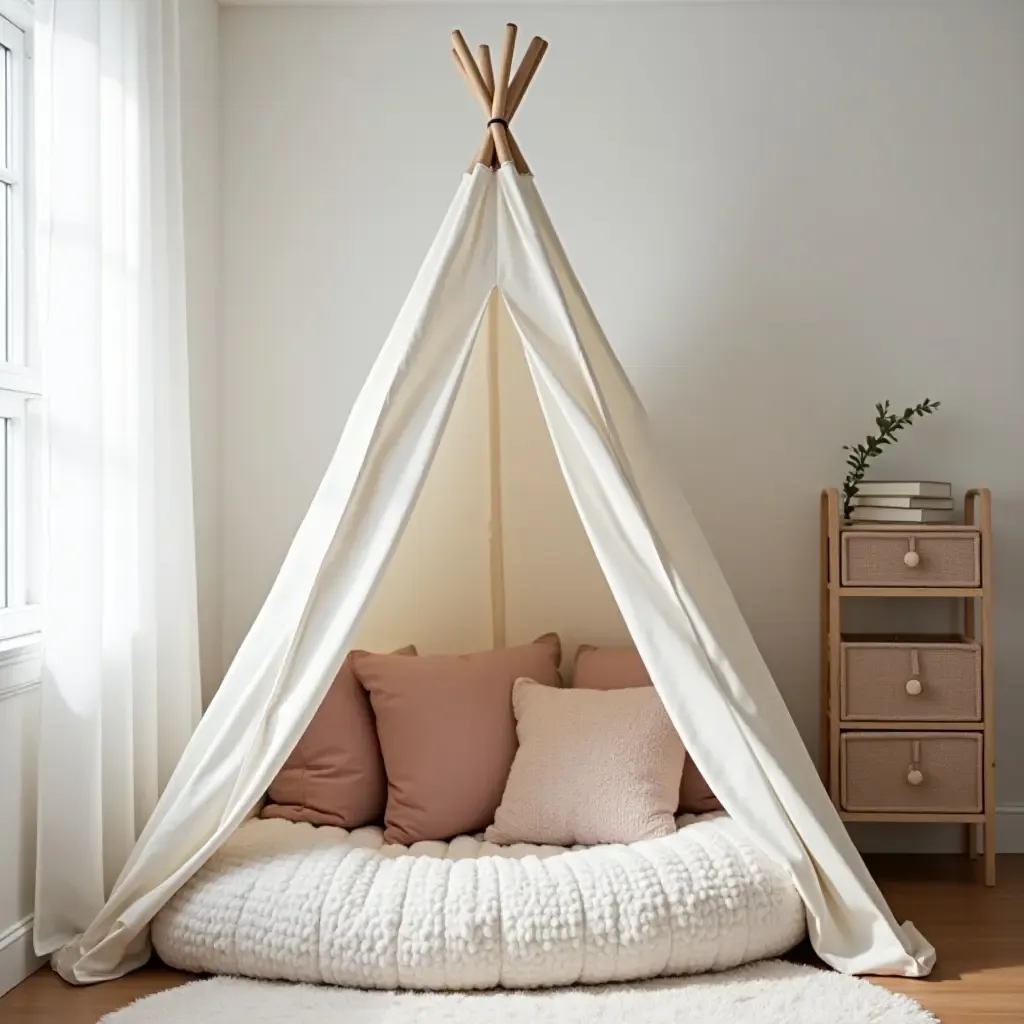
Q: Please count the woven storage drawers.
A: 3